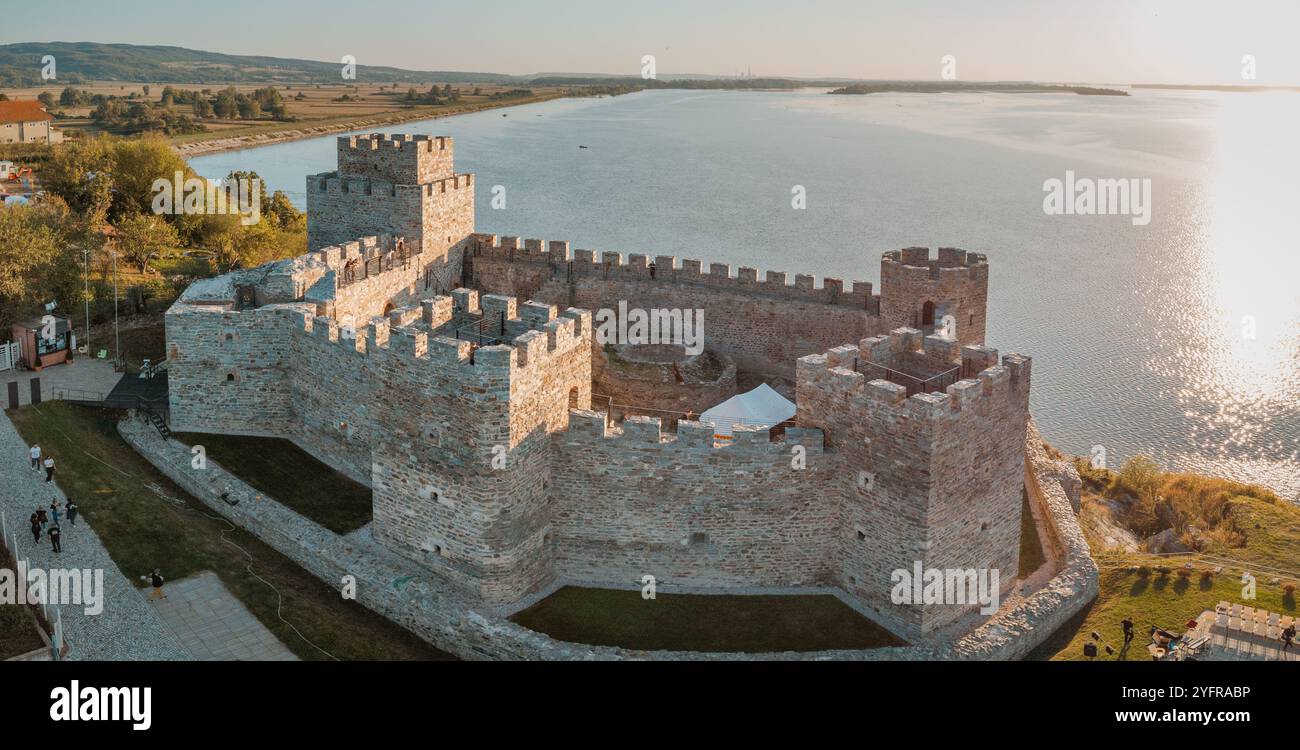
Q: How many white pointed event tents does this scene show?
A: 1